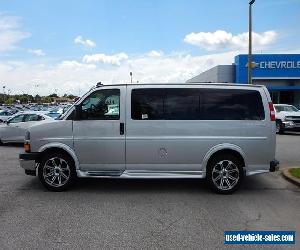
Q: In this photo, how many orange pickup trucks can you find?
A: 0